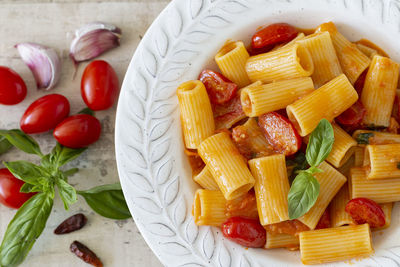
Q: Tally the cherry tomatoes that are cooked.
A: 6